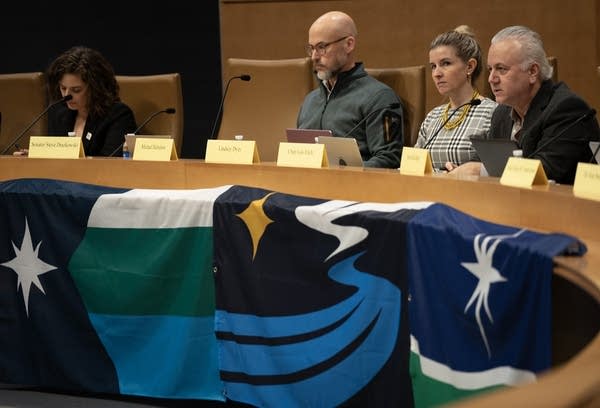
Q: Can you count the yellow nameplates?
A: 7